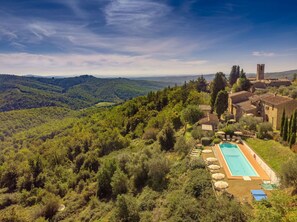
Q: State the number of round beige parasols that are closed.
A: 0